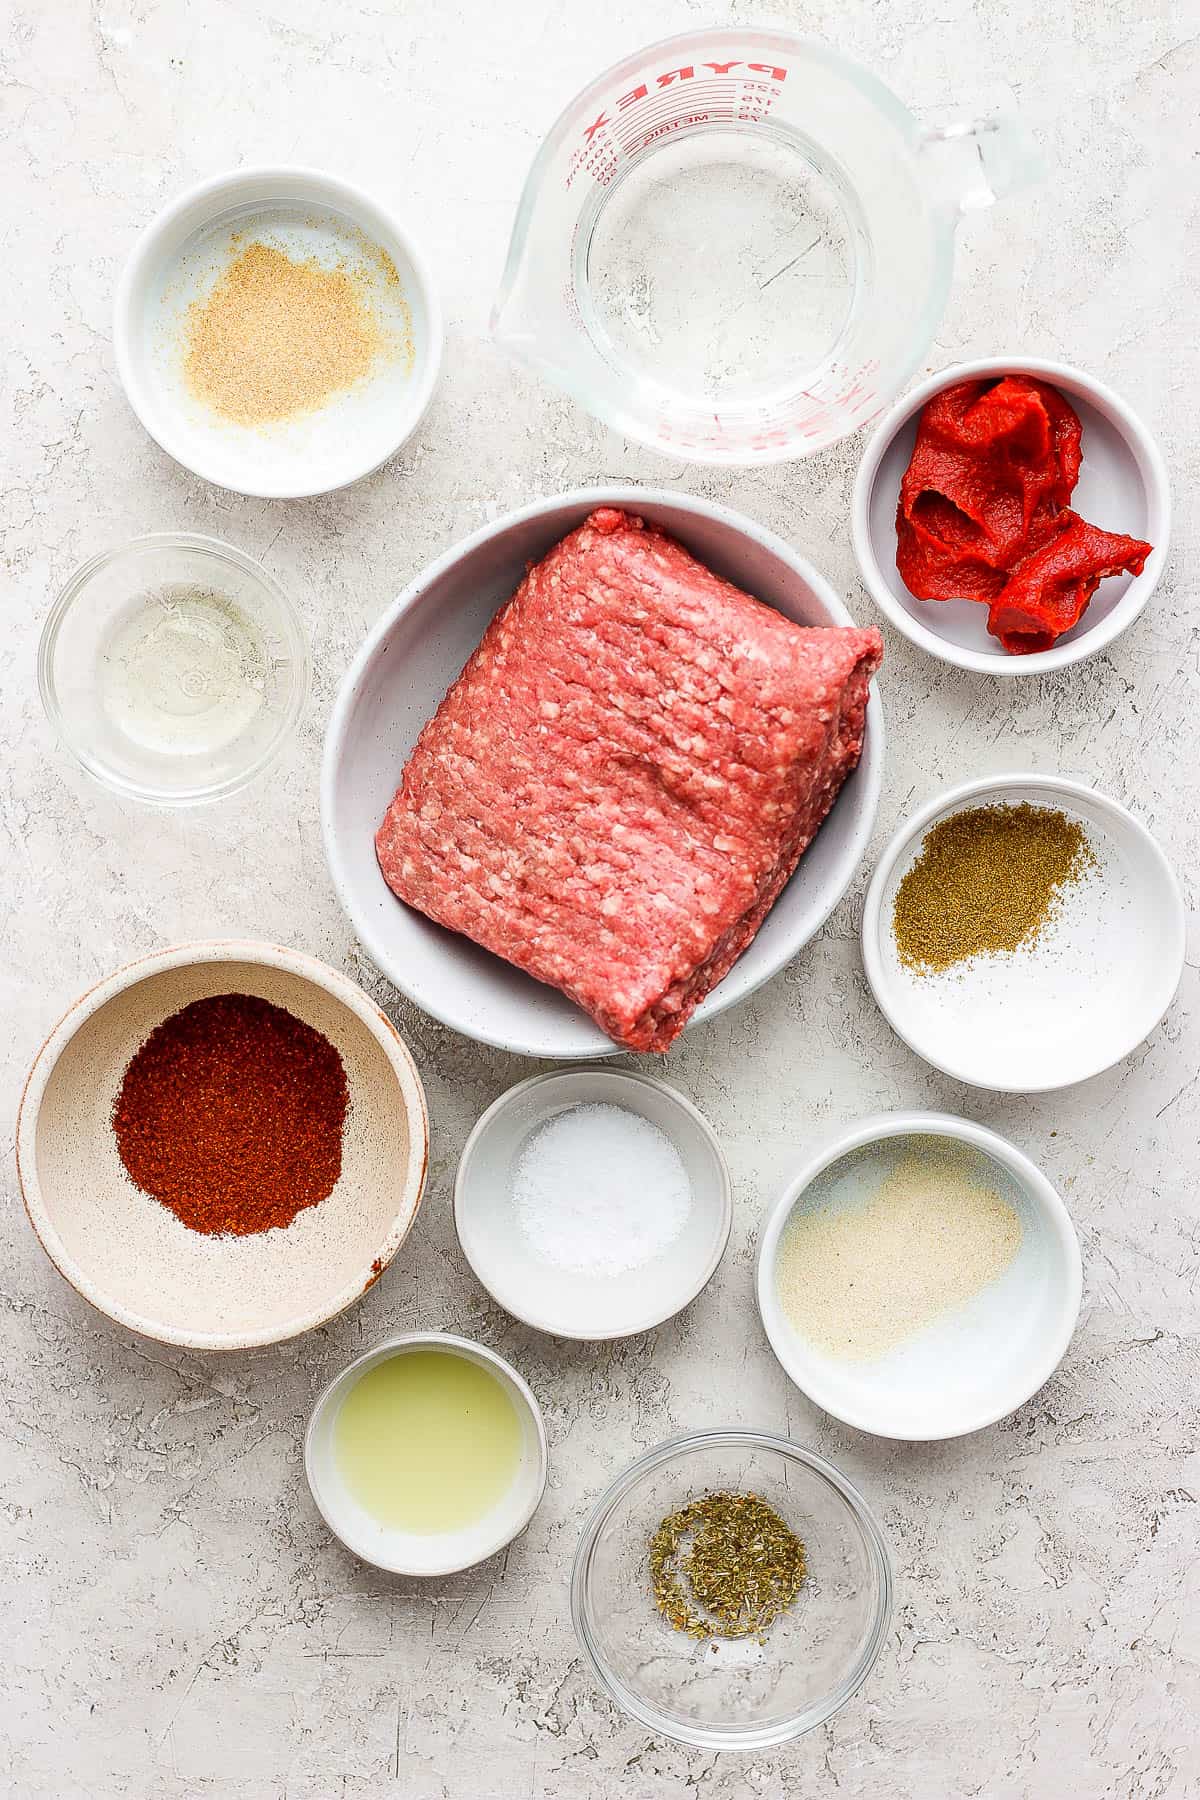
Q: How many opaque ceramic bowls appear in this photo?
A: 8